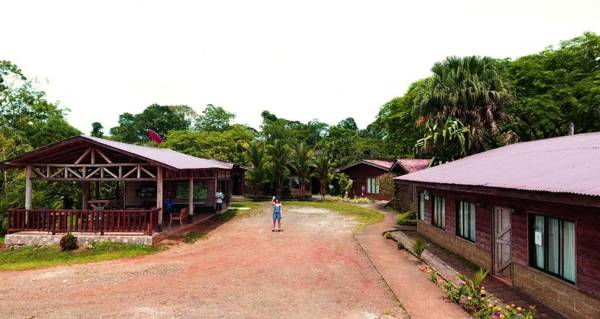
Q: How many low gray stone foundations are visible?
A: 1